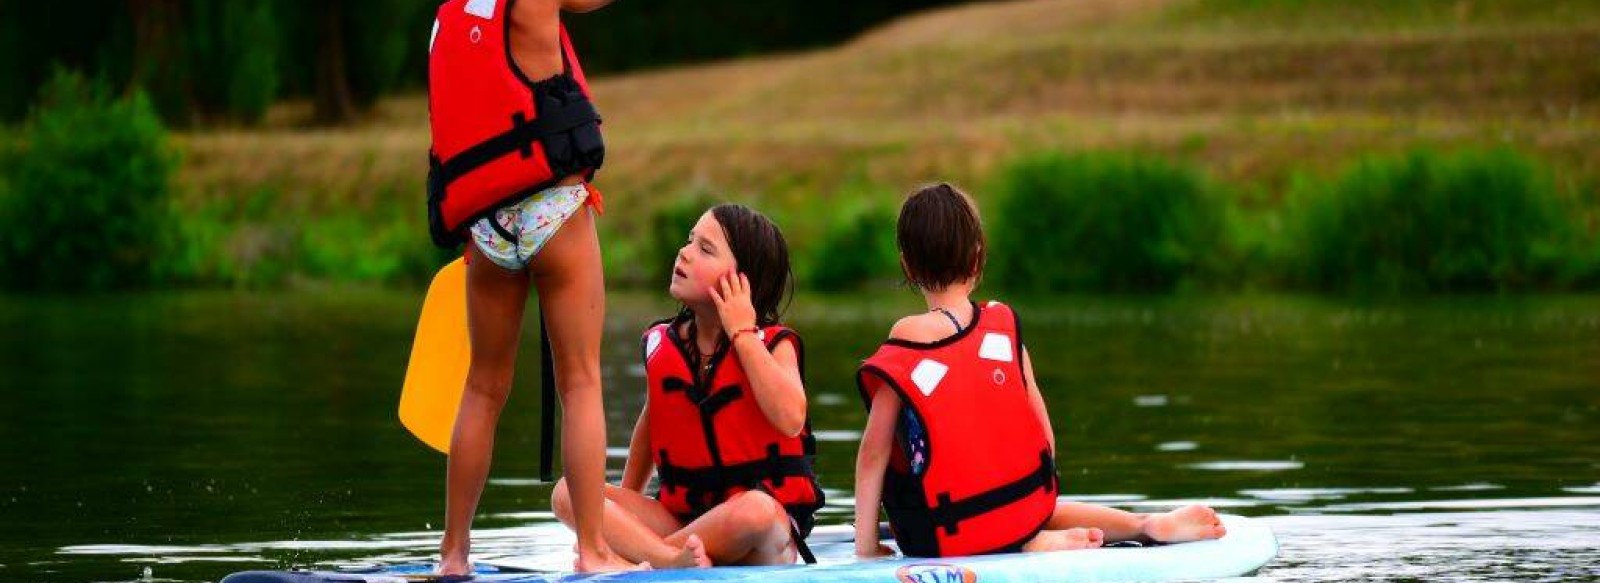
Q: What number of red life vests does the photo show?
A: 3